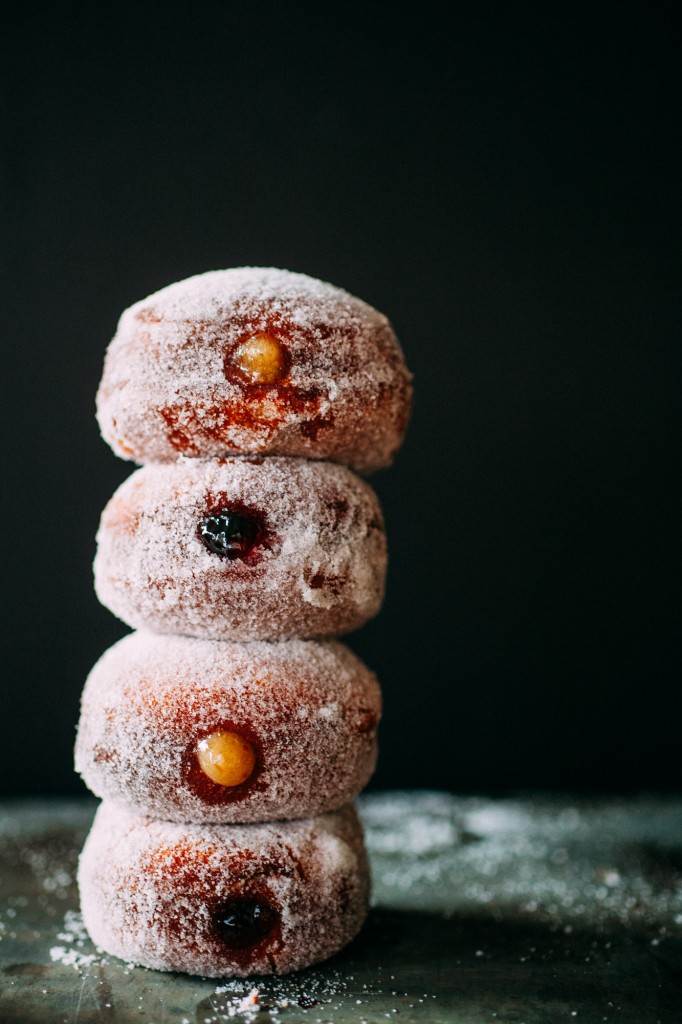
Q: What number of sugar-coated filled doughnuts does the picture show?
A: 4